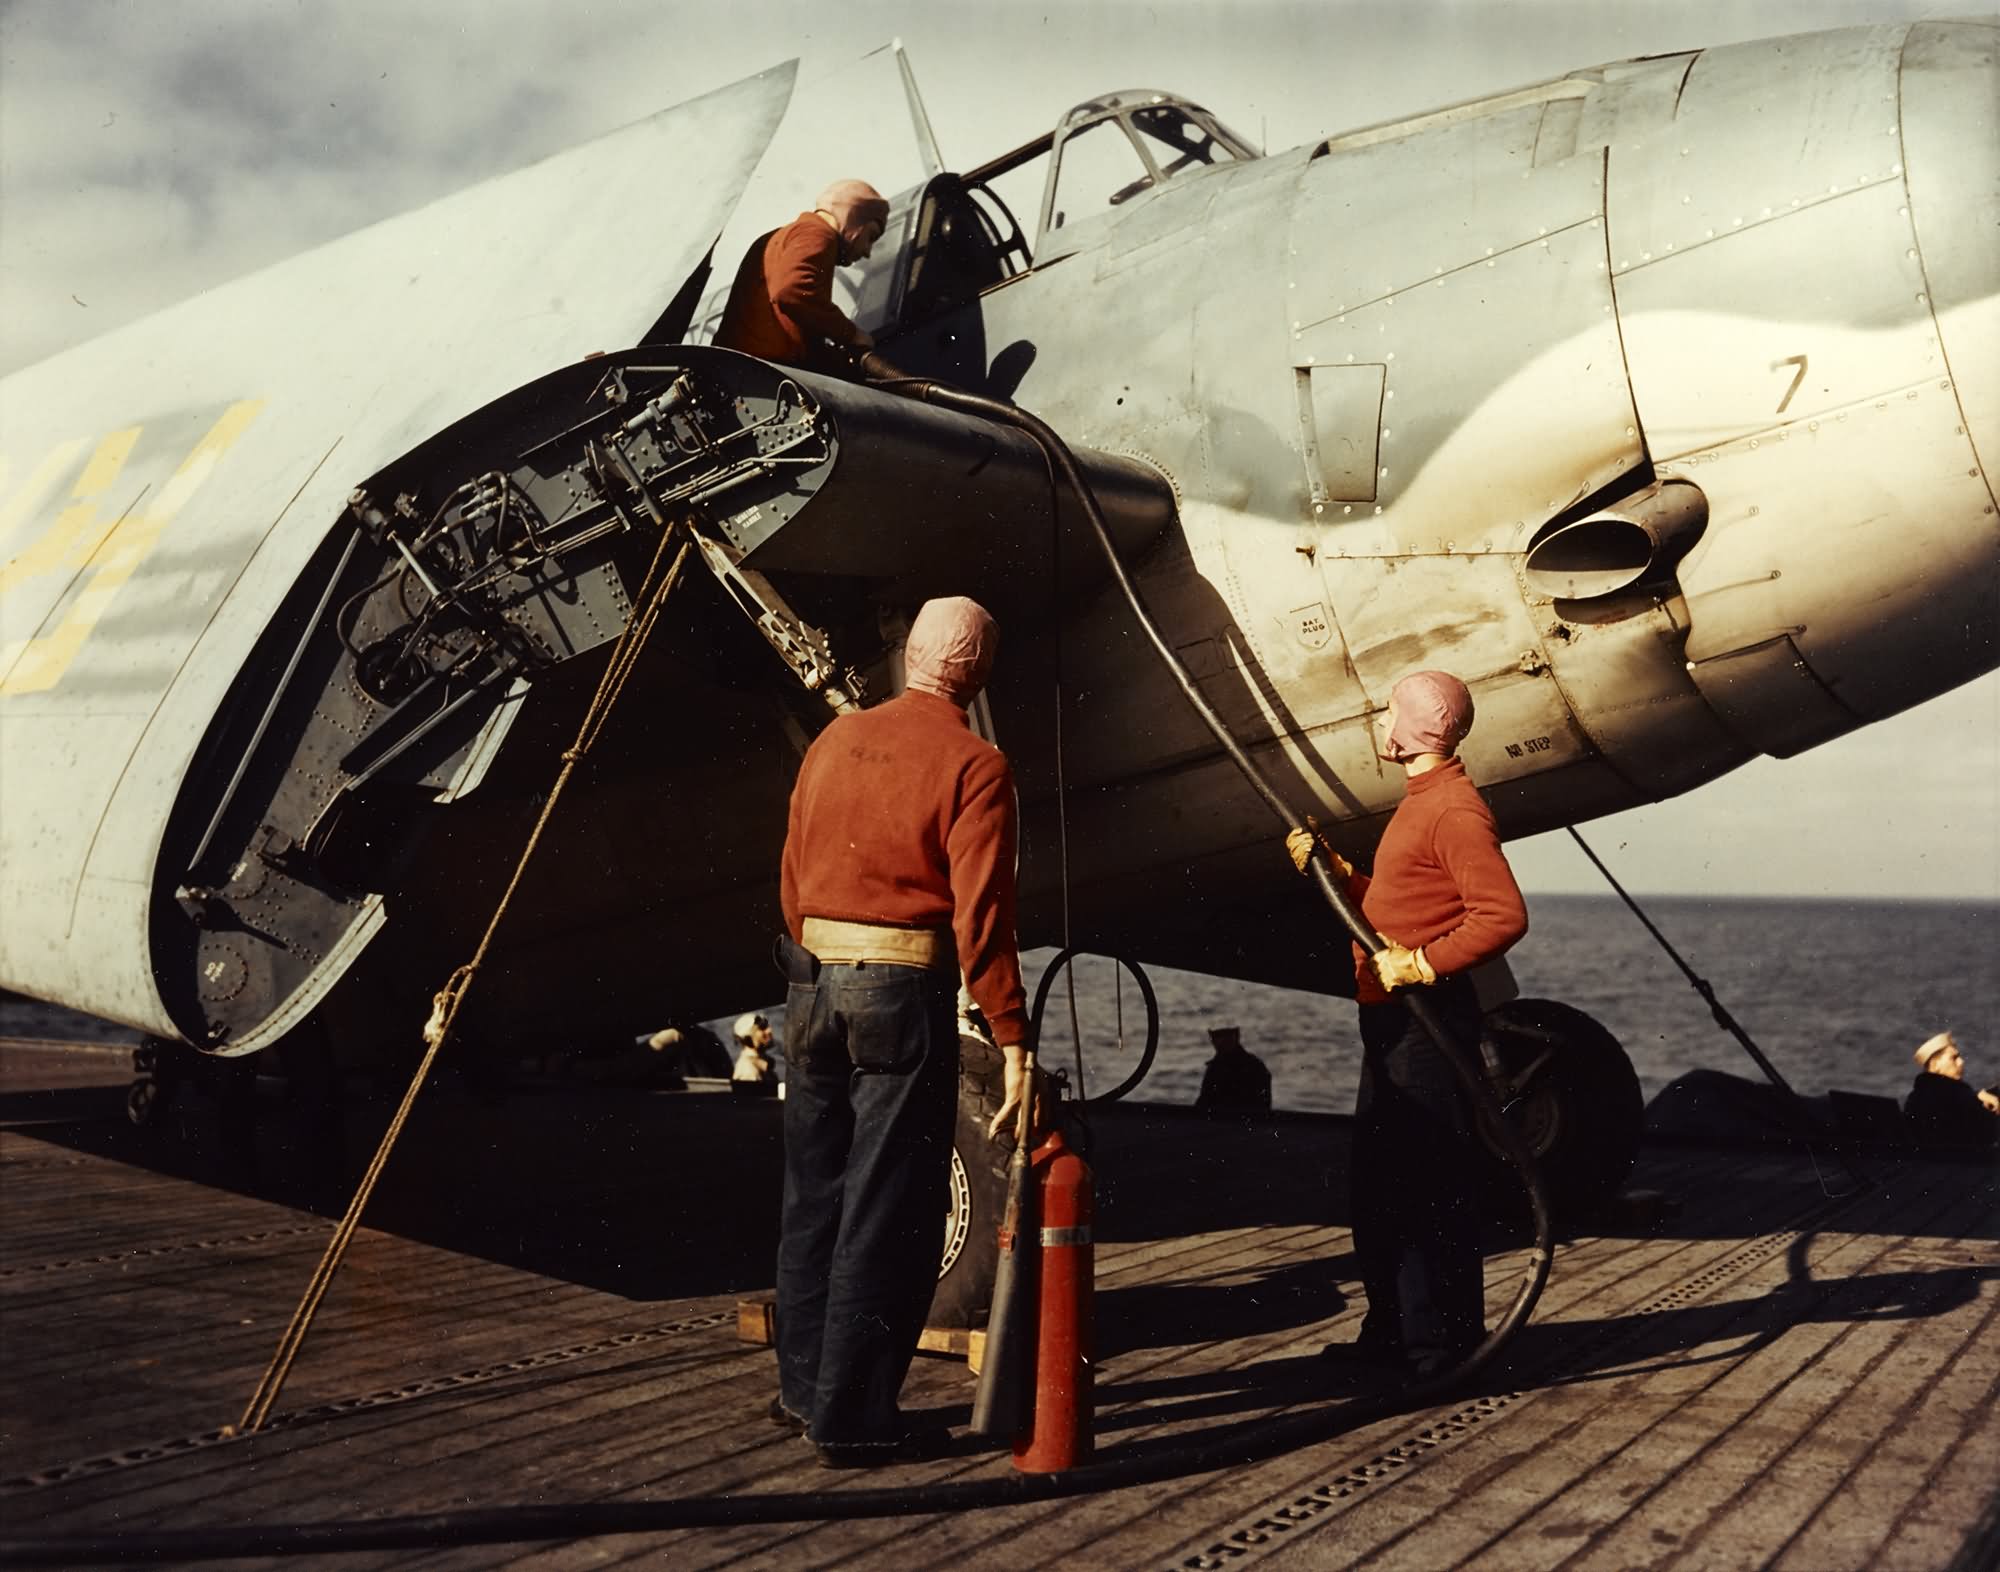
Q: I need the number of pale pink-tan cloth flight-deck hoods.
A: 3